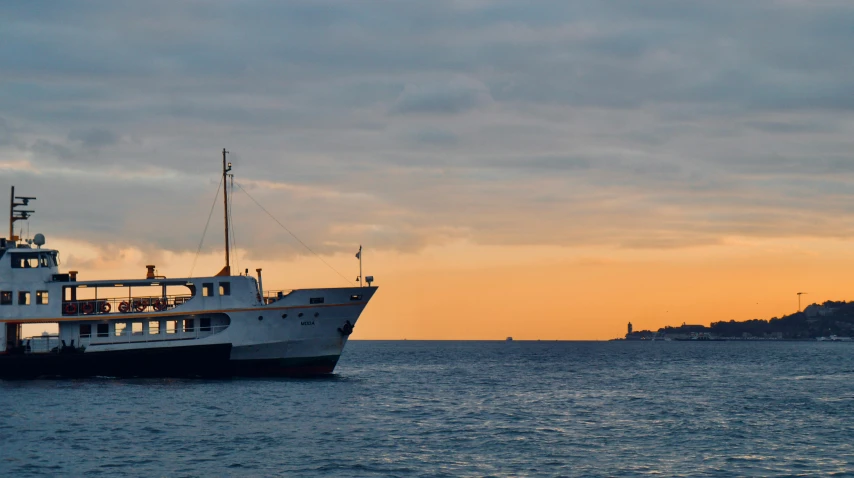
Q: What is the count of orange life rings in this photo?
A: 6